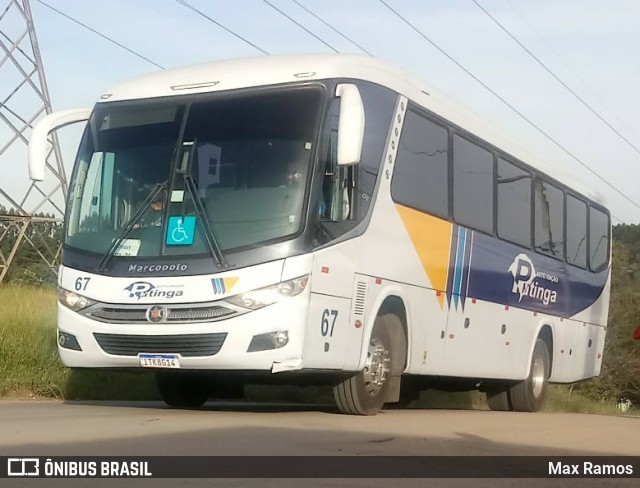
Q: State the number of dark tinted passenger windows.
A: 6